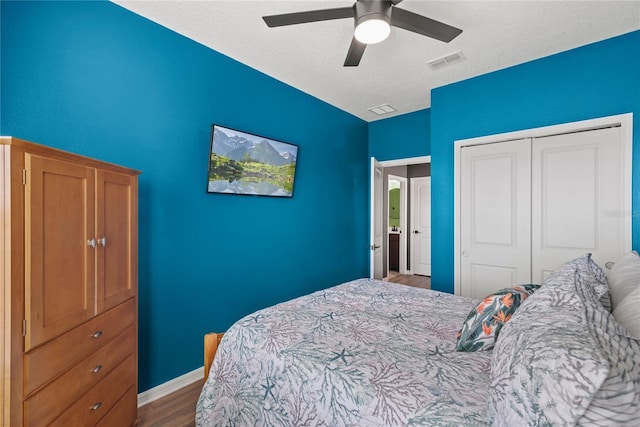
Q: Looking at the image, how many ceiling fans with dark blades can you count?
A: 1